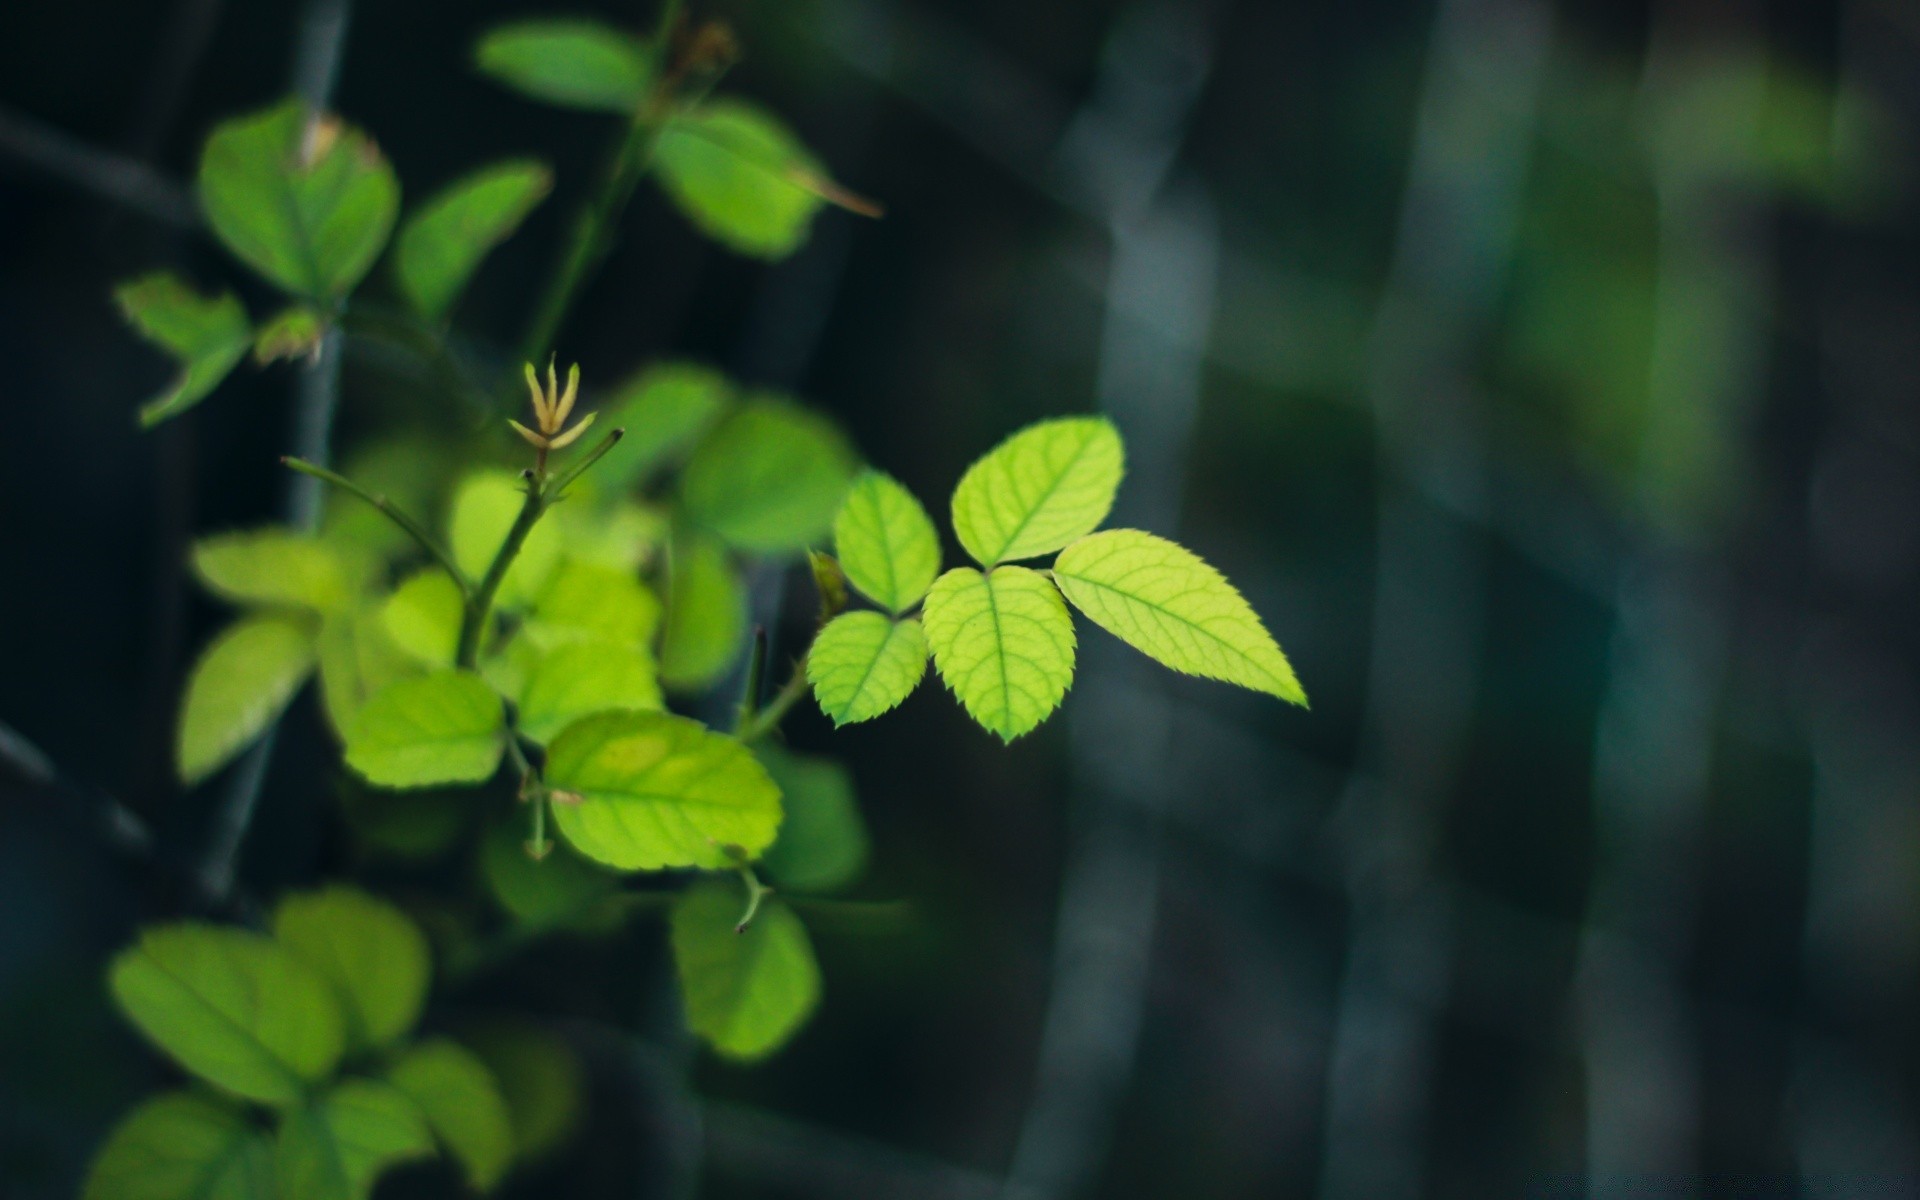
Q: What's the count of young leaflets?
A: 5